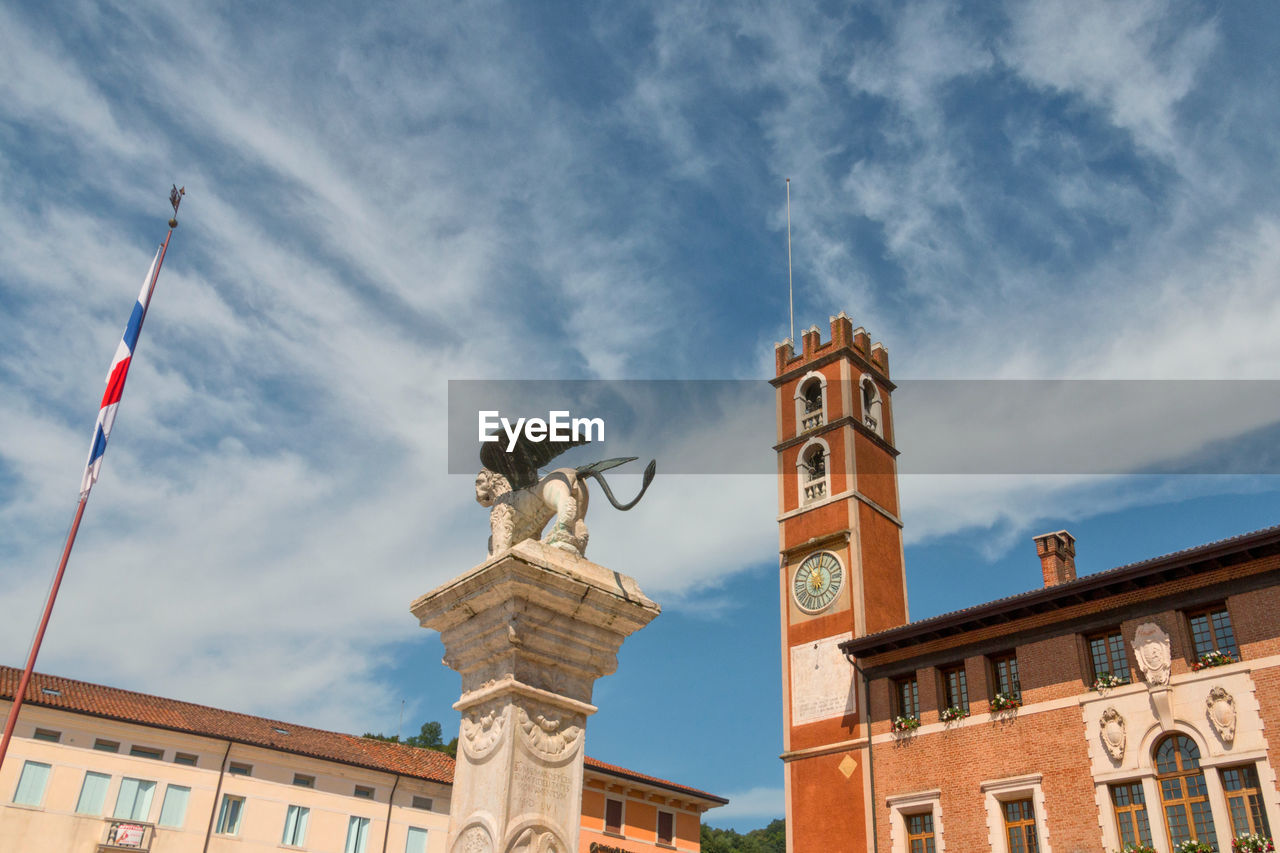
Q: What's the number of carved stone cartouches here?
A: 3